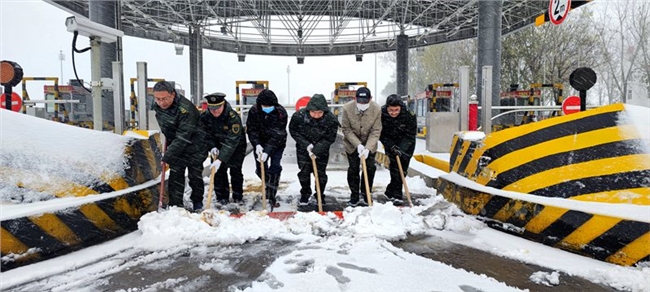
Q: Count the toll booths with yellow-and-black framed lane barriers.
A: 6